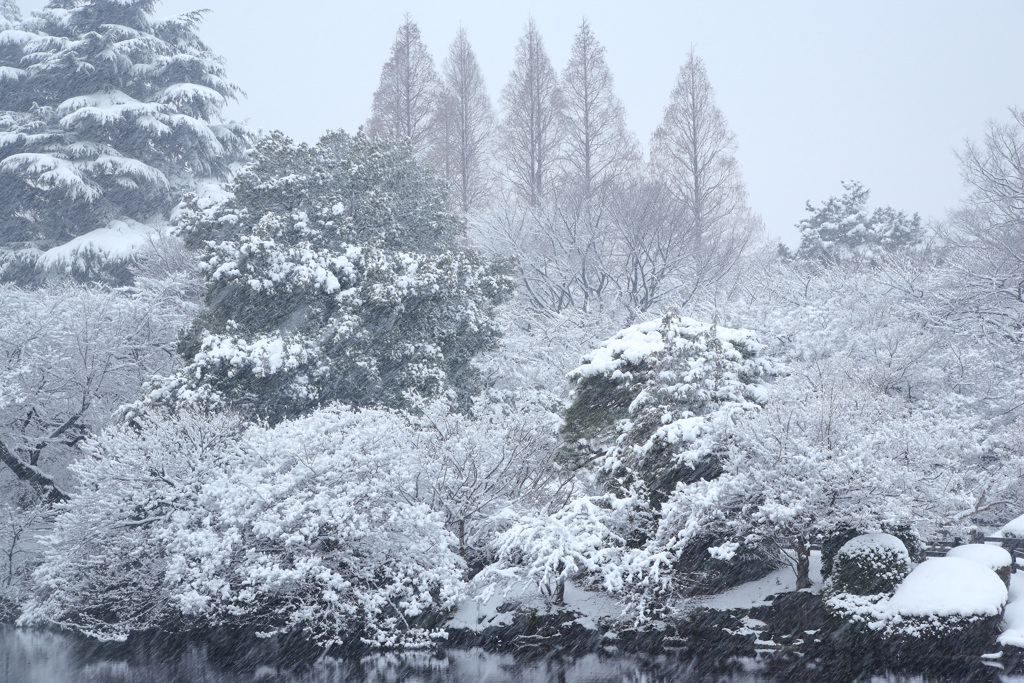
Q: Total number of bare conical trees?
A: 5